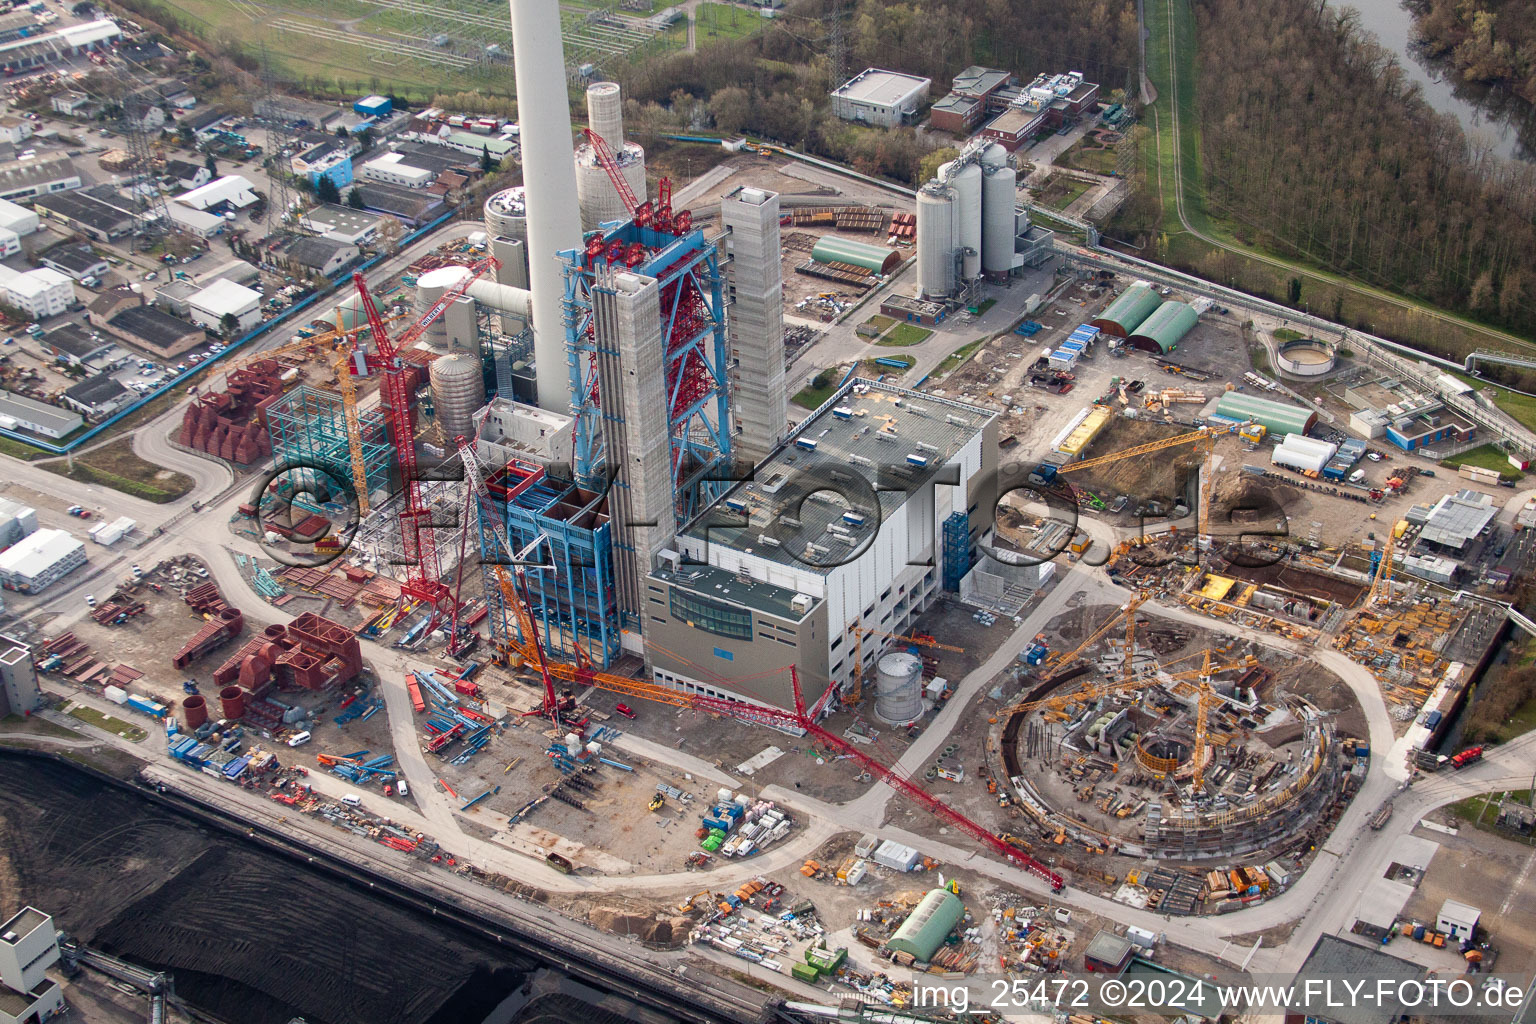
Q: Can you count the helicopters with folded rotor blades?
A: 0